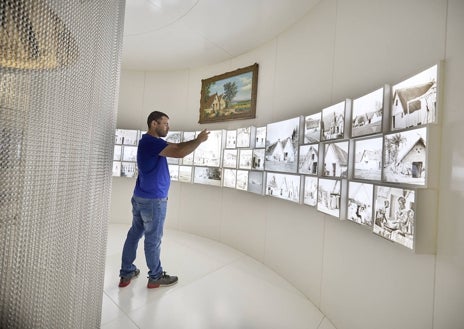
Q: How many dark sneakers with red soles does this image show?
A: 2